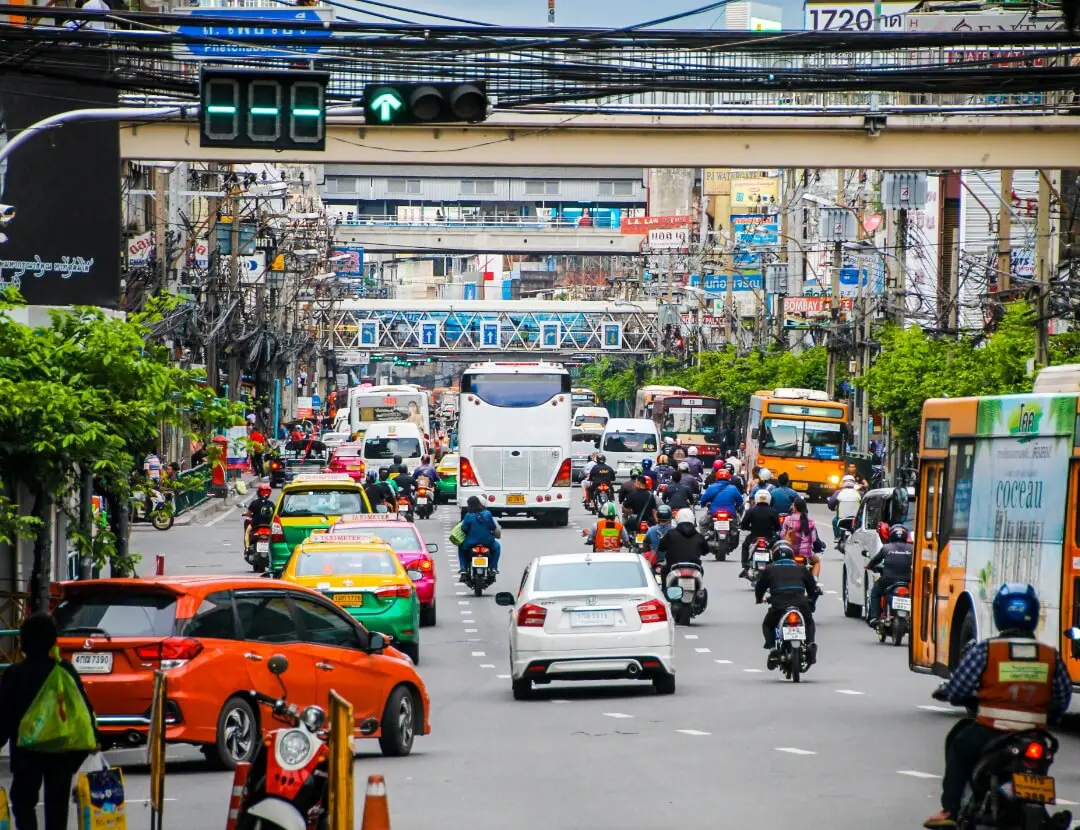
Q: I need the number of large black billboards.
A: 1